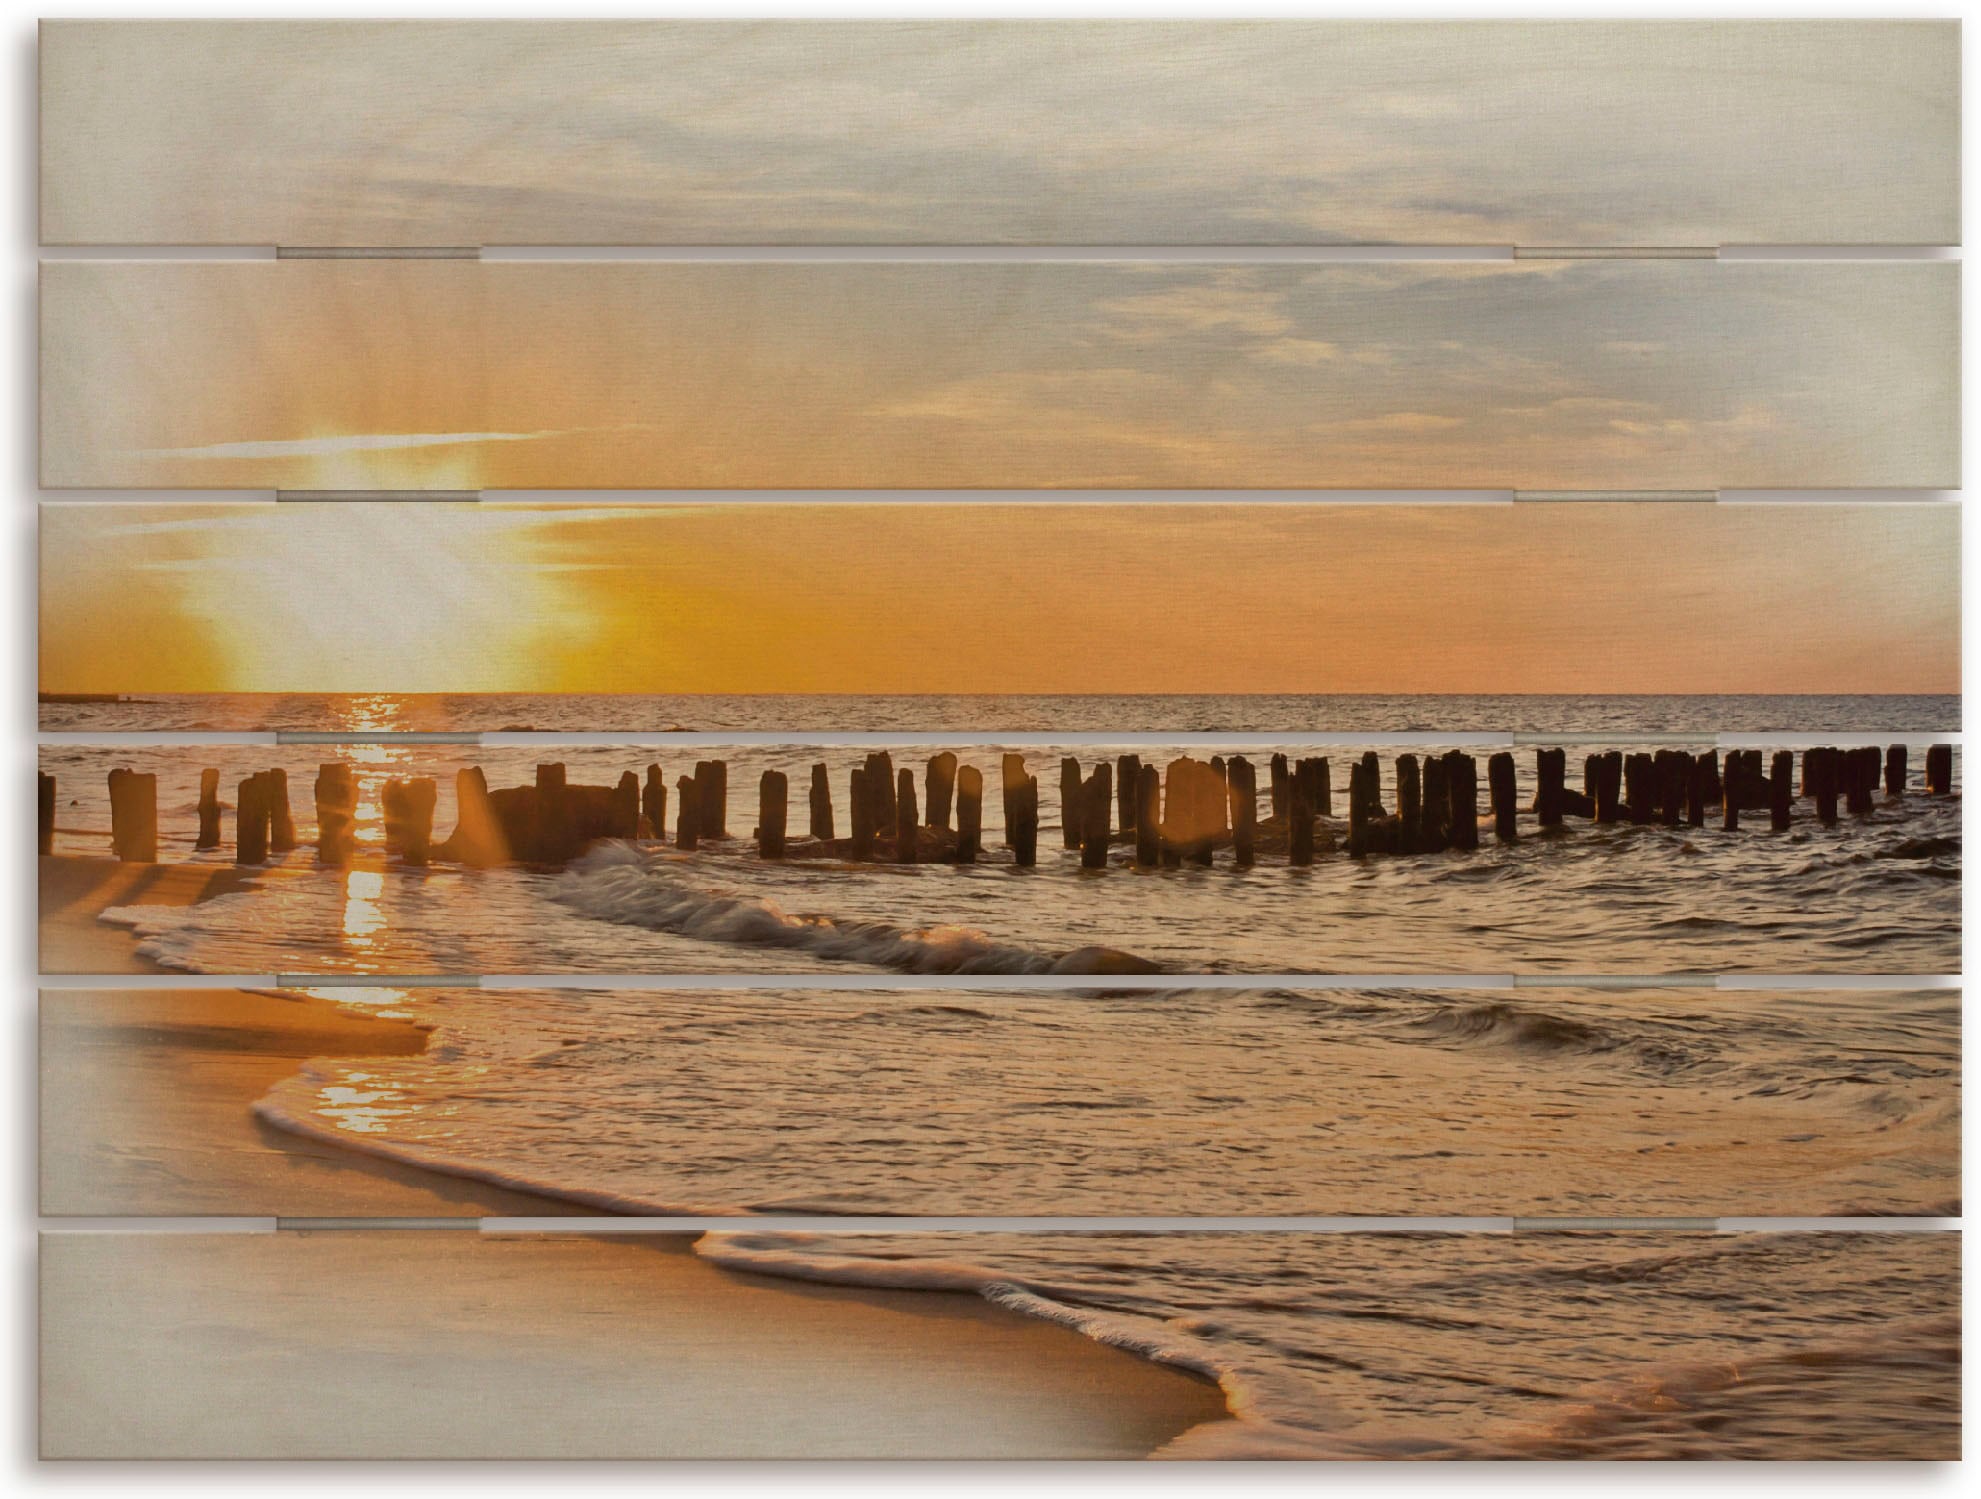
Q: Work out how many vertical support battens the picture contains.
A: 2